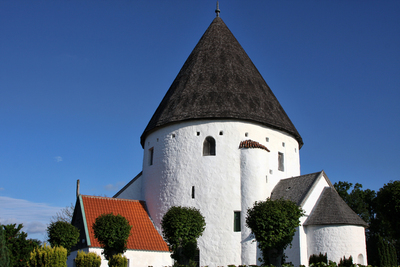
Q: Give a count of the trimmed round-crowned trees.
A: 4